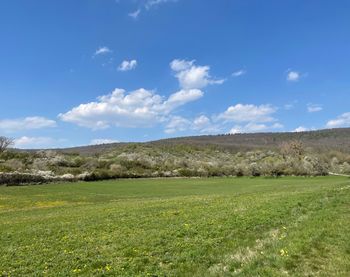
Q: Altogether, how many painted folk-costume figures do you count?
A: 0